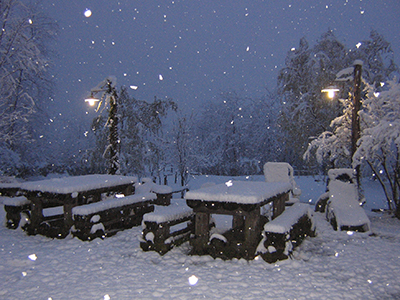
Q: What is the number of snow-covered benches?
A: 4